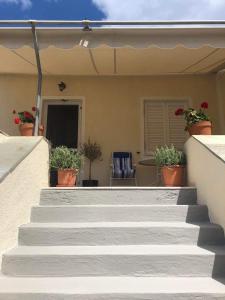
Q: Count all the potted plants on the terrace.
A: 5